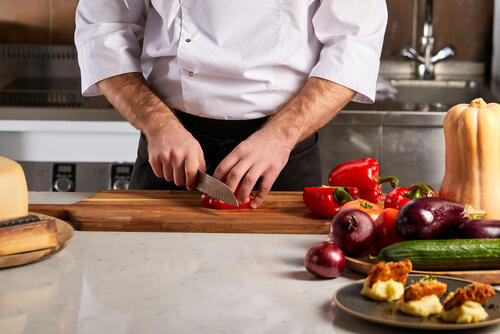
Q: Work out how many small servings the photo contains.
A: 3